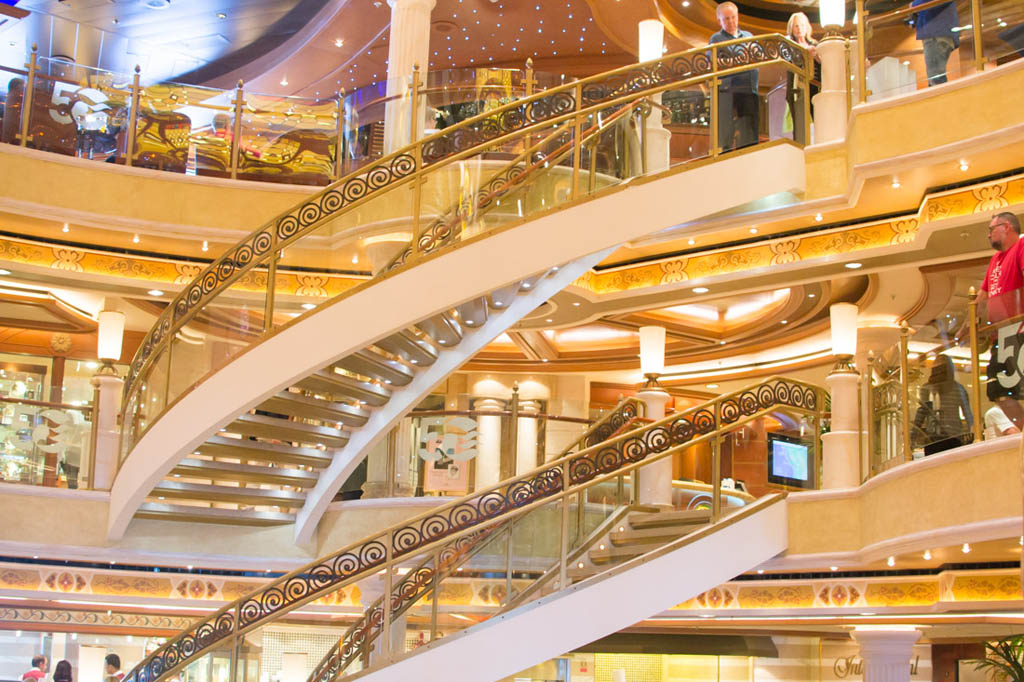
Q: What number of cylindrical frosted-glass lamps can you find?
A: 5